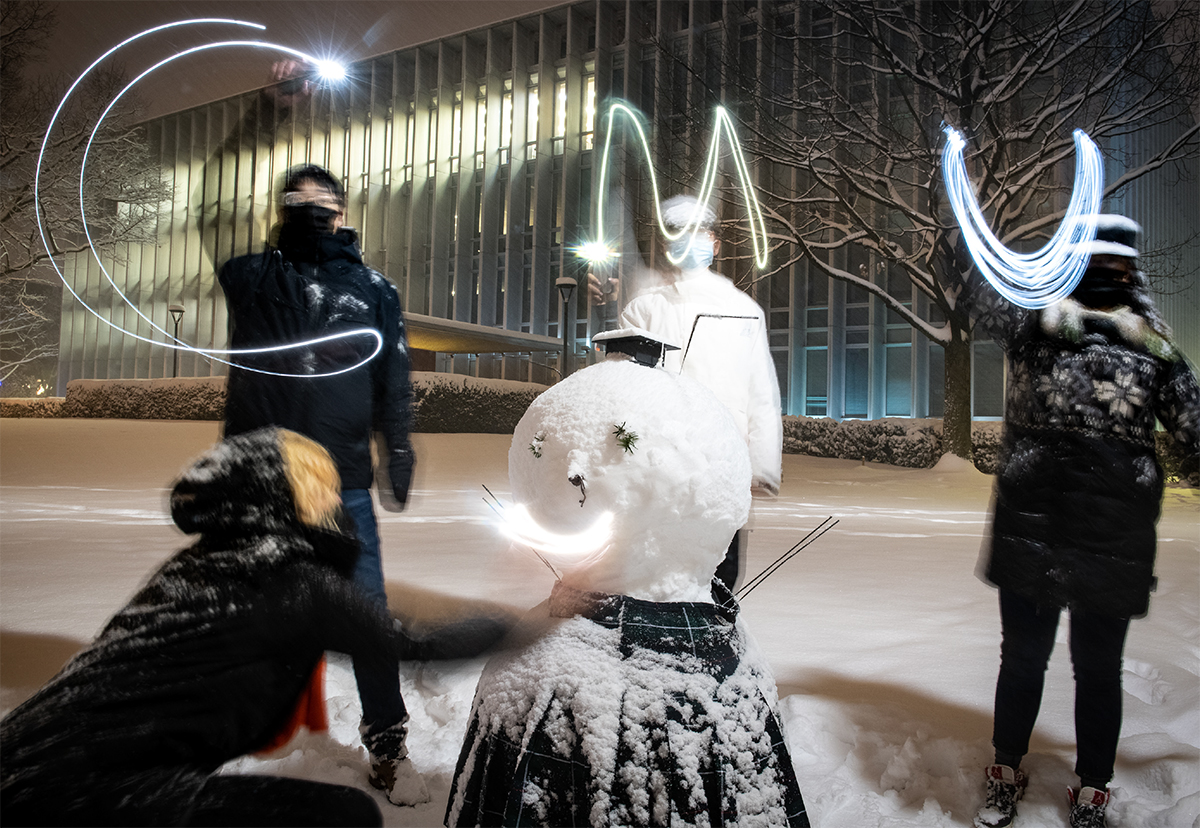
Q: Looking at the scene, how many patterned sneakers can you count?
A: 2